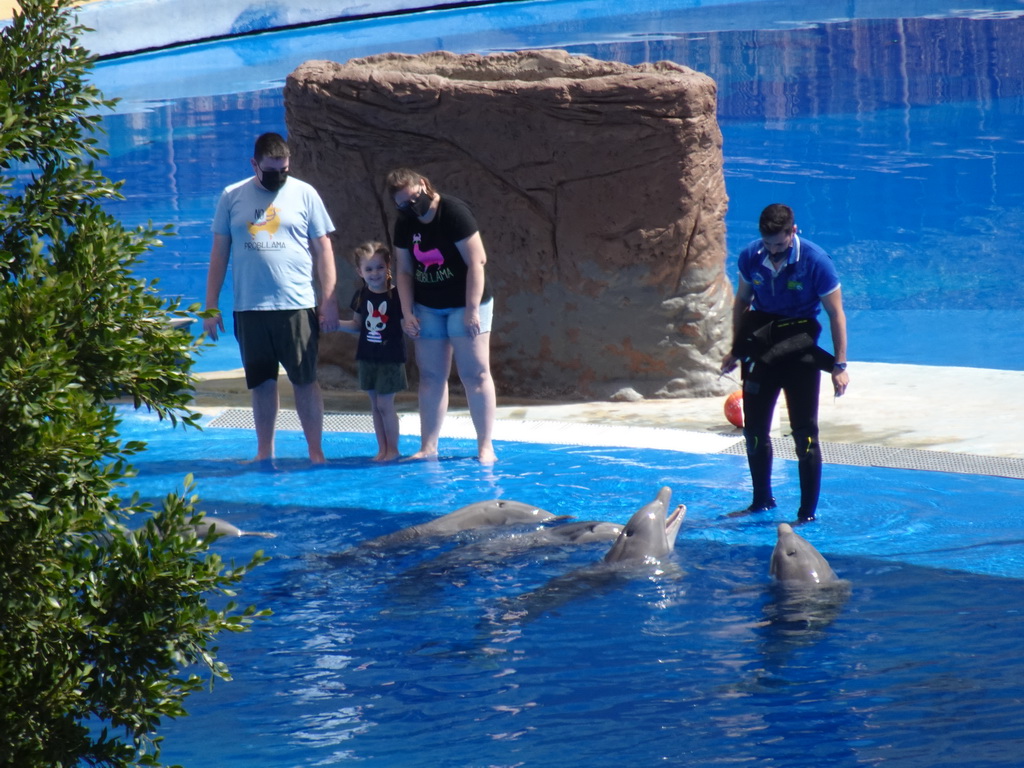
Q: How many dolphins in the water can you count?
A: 5